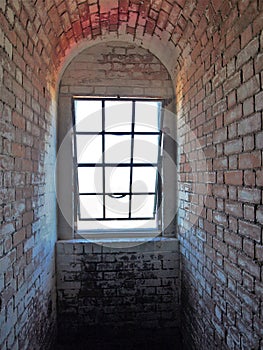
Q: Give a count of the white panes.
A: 12